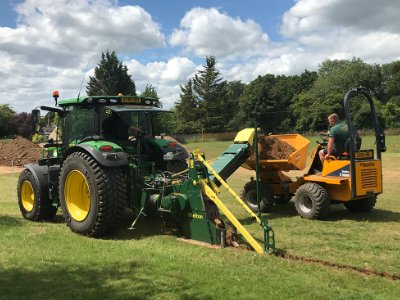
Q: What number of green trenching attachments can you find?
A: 1